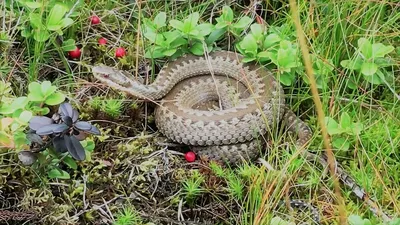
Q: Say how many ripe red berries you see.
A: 5